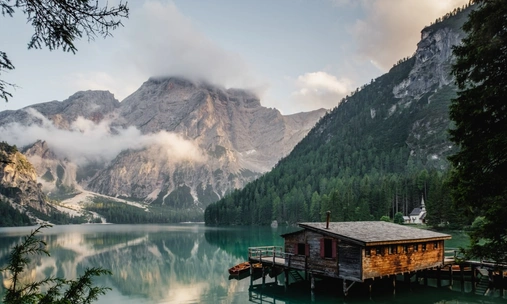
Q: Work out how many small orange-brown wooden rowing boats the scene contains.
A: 2